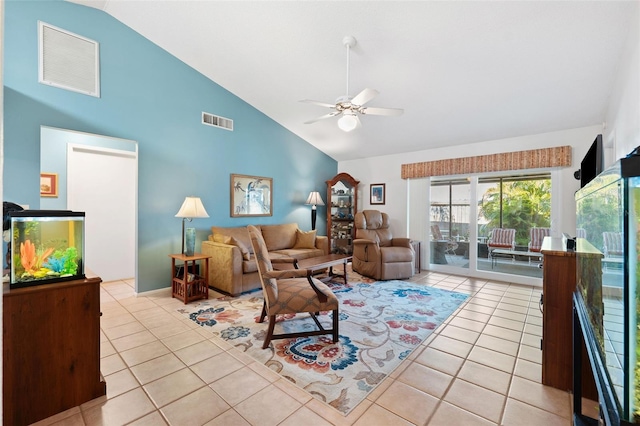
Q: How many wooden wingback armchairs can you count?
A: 1